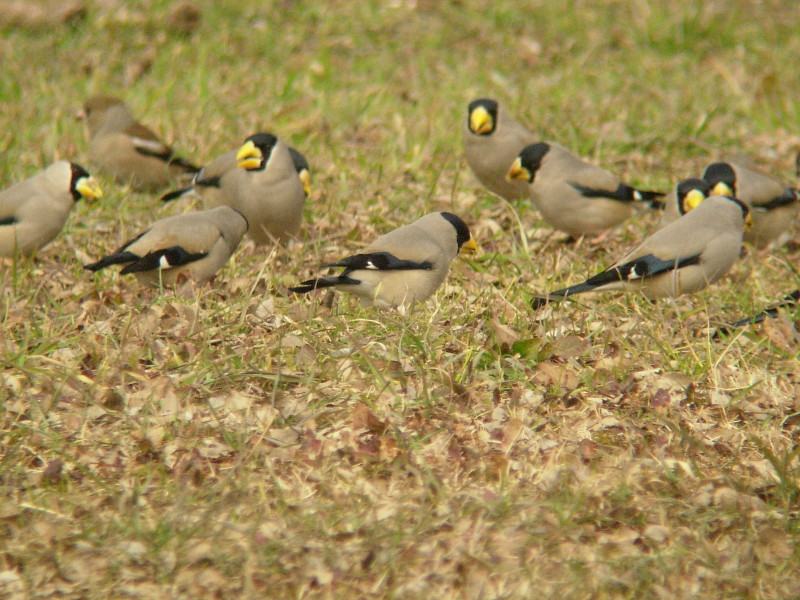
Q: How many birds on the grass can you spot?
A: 11